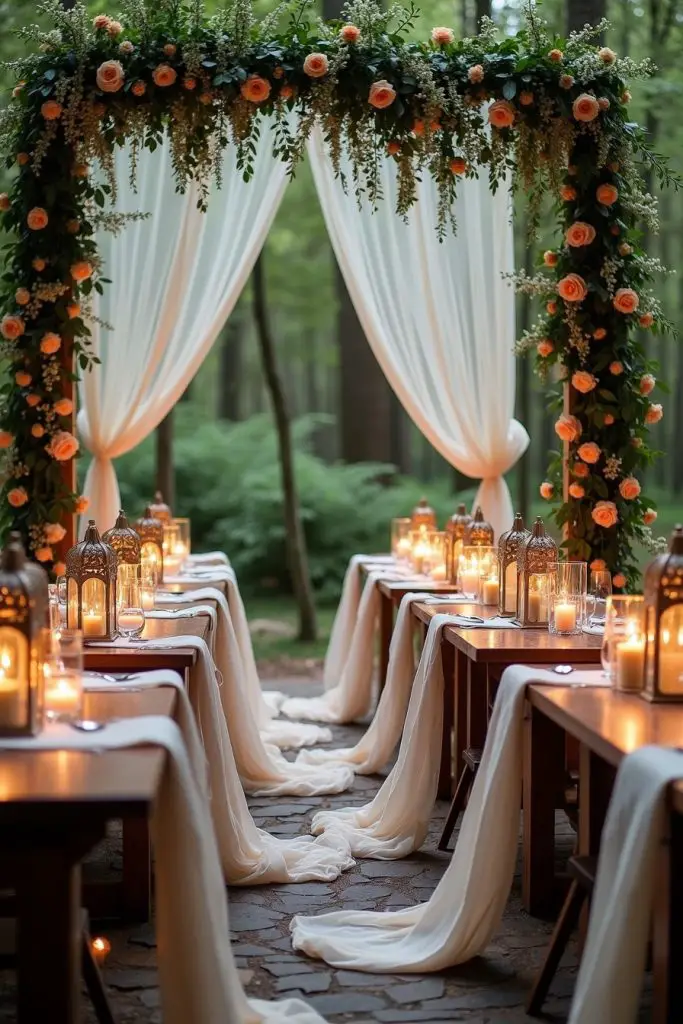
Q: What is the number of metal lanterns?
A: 11